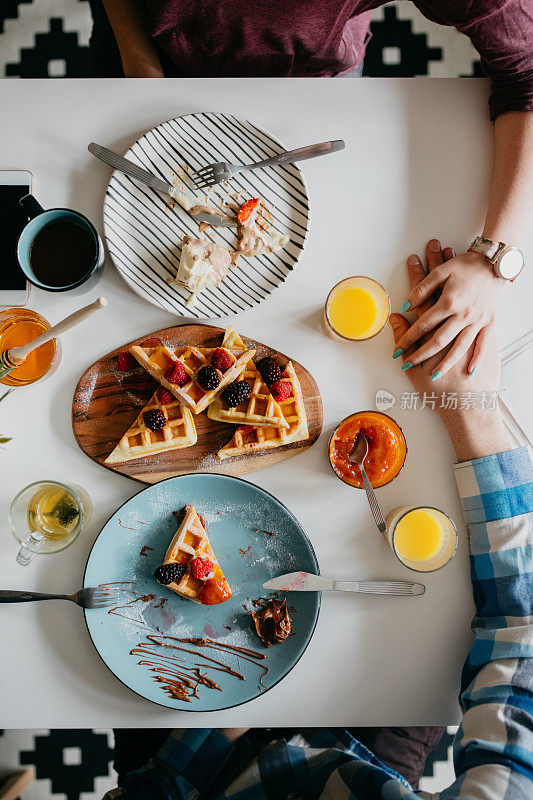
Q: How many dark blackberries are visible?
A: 5